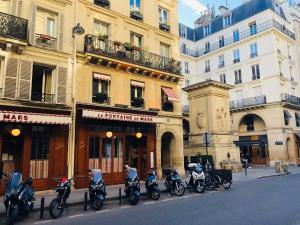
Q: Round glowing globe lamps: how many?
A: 3